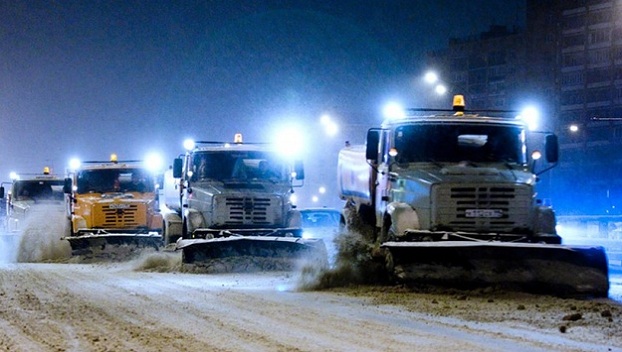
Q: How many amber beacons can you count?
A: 4